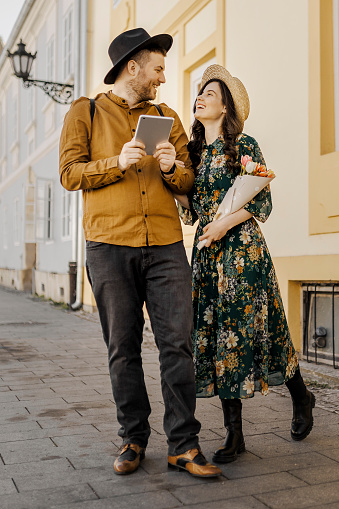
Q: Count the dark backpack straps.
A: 2